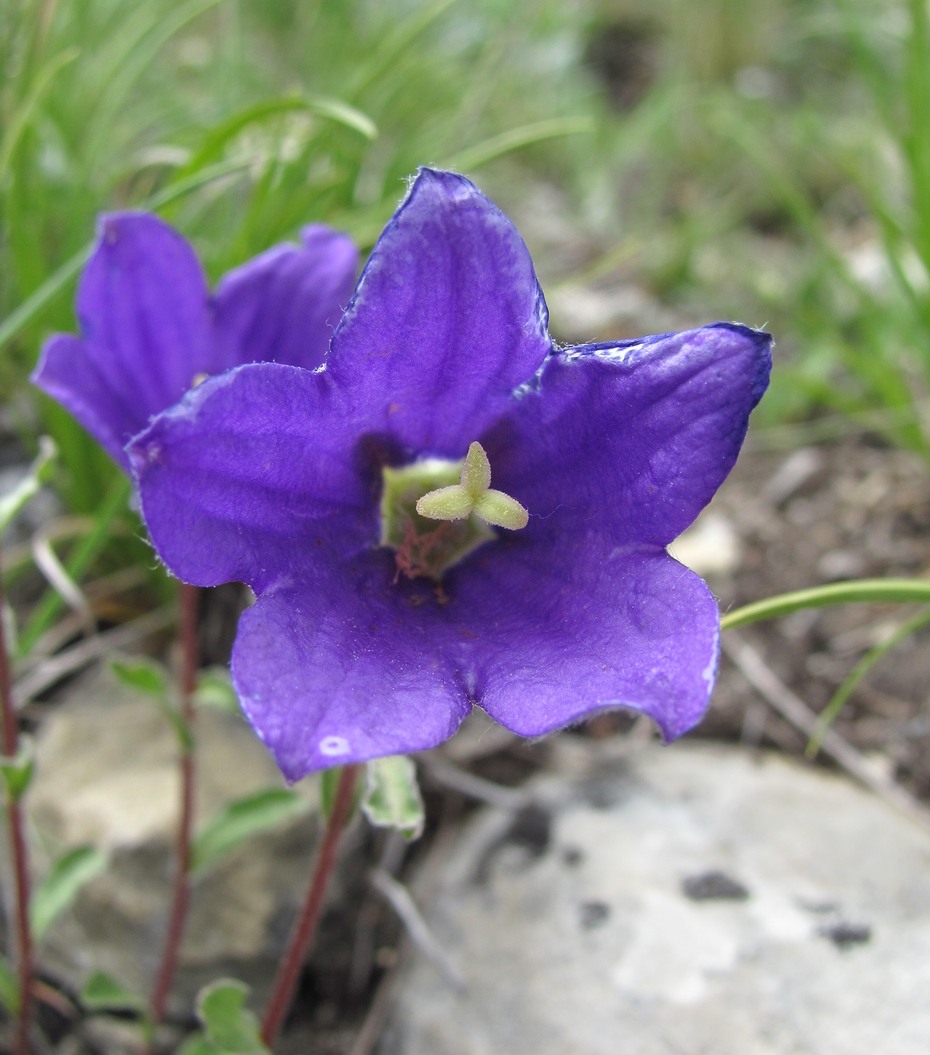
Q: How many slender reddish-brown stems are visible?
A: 3